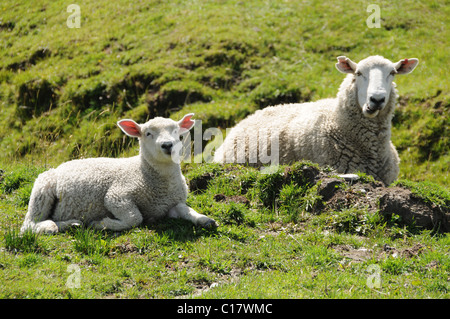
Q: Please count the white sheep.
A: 2